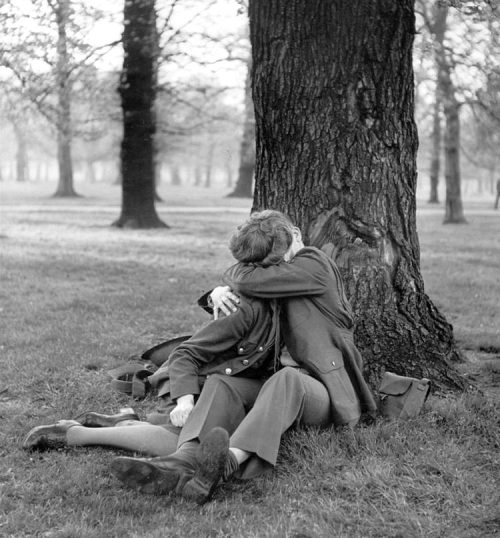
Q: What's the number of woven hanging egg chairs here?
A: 0